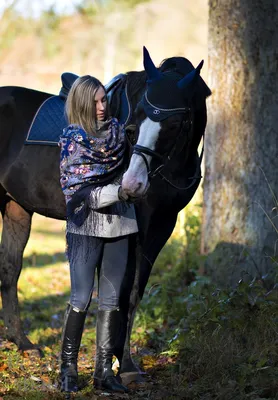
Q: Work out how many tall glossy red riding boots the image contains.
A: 0